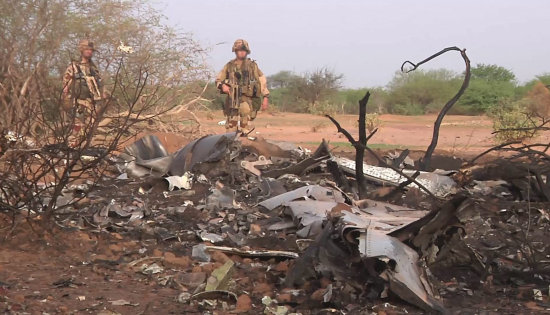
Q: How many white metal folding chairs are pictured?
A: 0